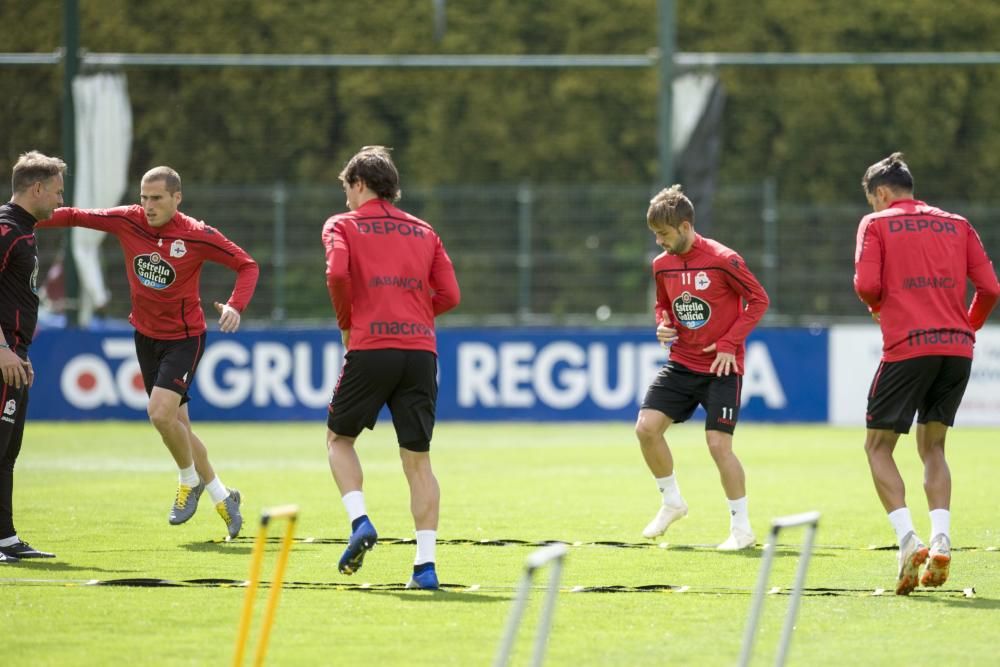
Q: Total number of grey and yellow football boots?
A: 2